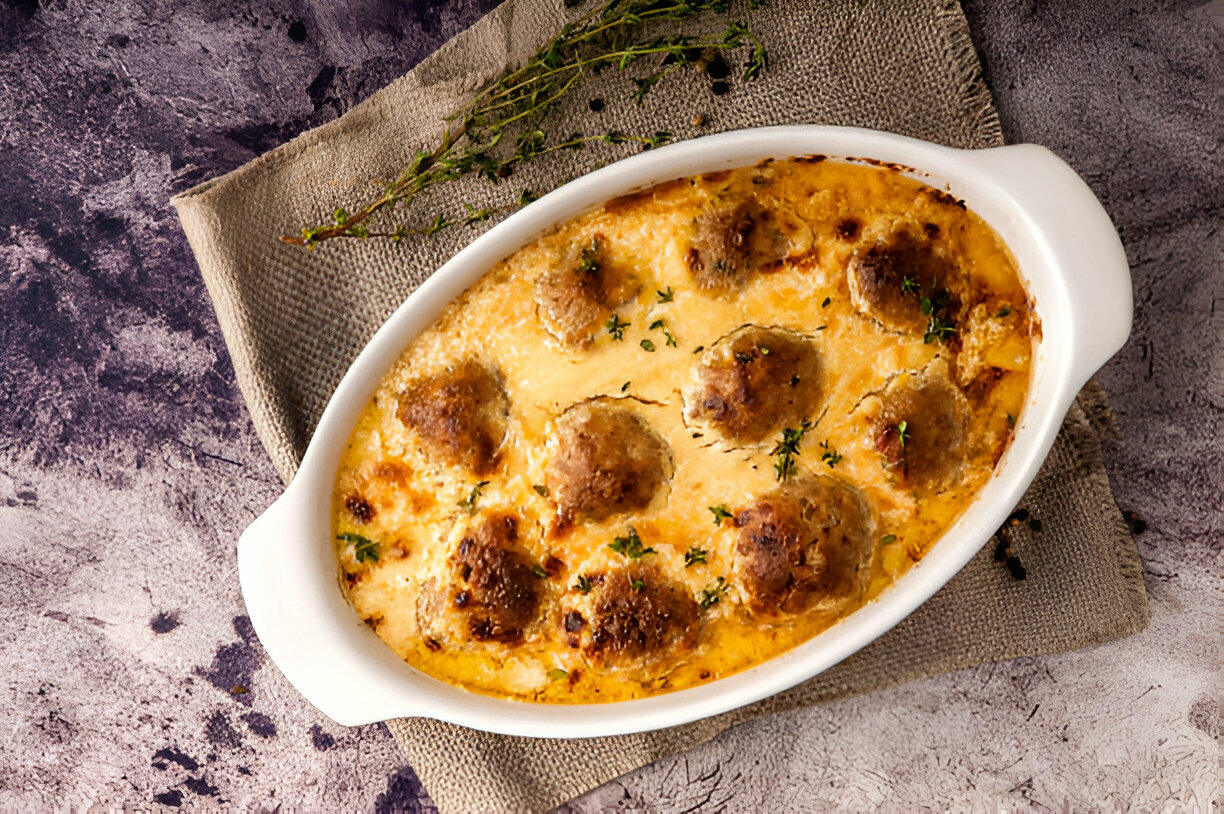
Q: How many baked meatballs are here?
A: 10